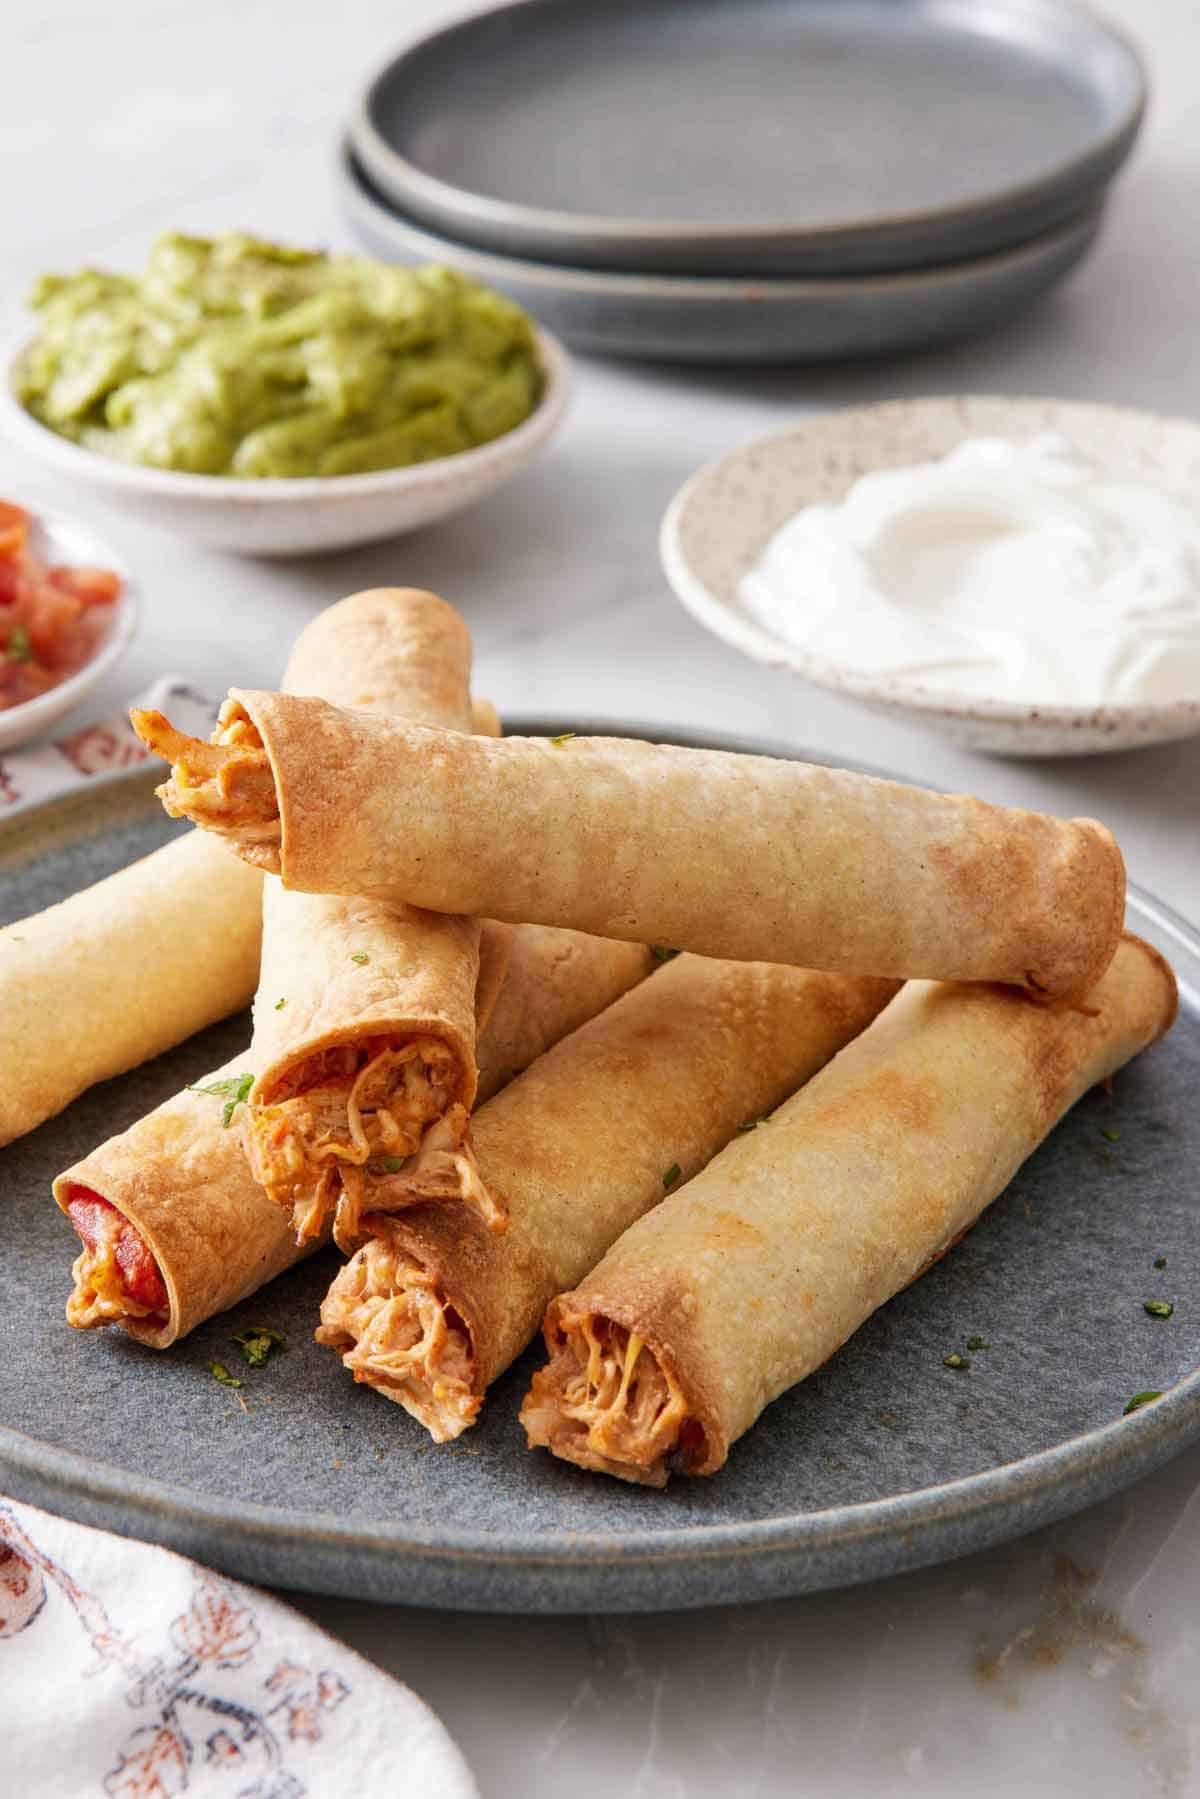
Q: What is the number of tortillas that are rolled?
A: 6